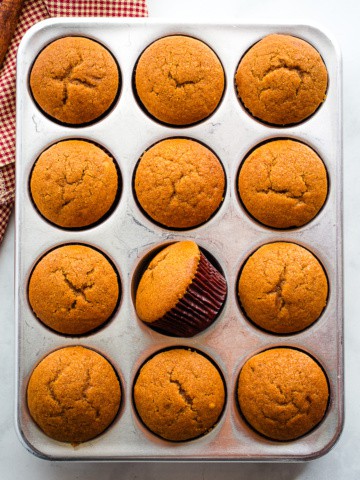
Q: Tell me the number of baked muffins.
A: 12